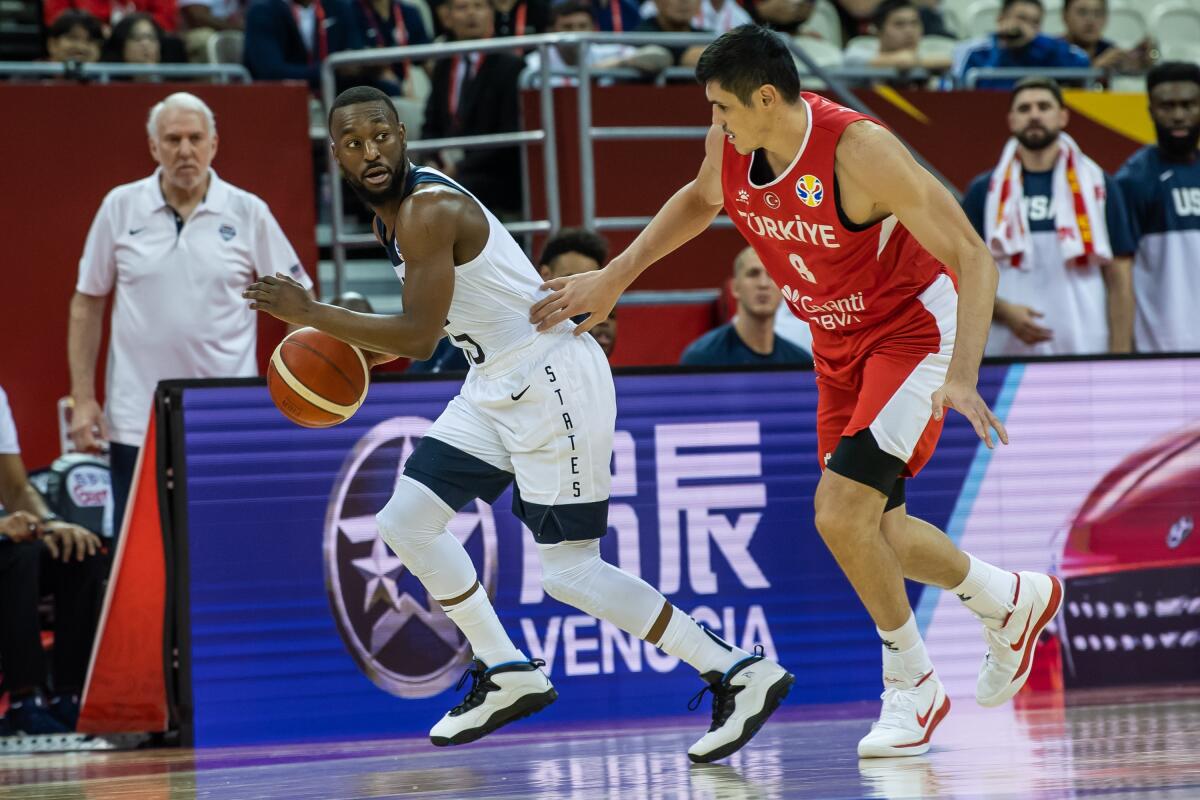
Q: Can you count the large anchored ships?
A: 0